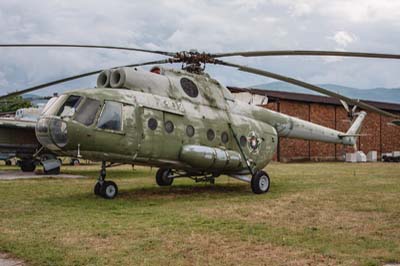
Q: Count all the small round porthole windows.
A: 6